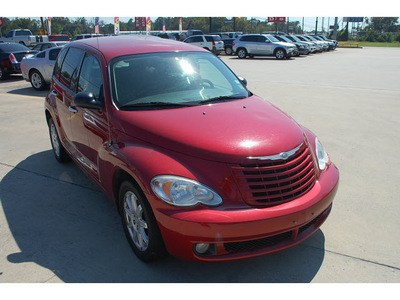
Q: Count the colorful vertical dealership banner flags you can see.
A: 6